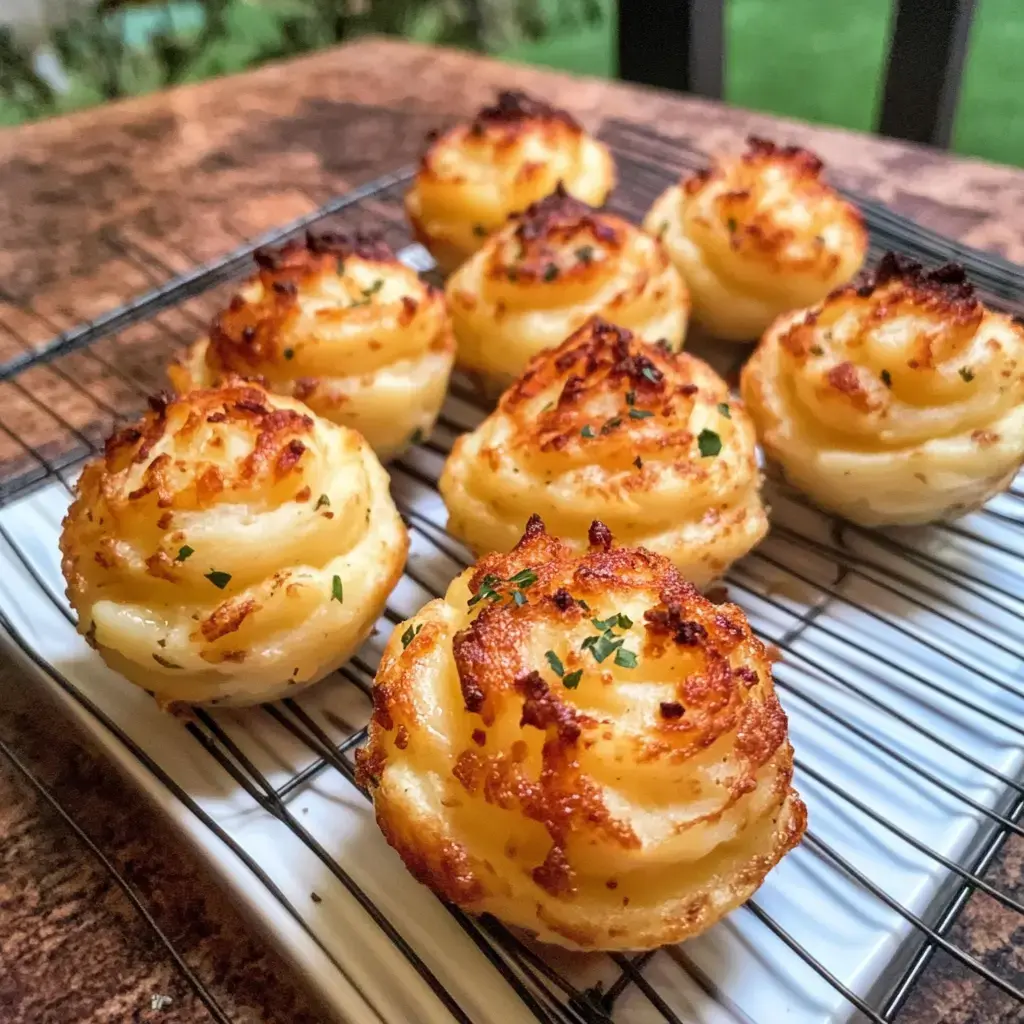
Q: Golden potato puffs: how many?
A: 8